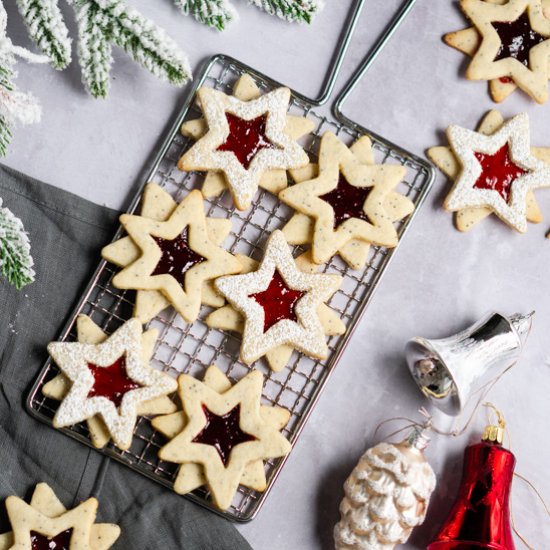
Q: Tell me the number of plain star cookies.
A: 5